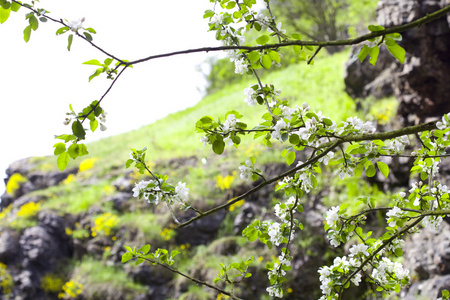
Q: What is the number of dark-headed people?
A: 0